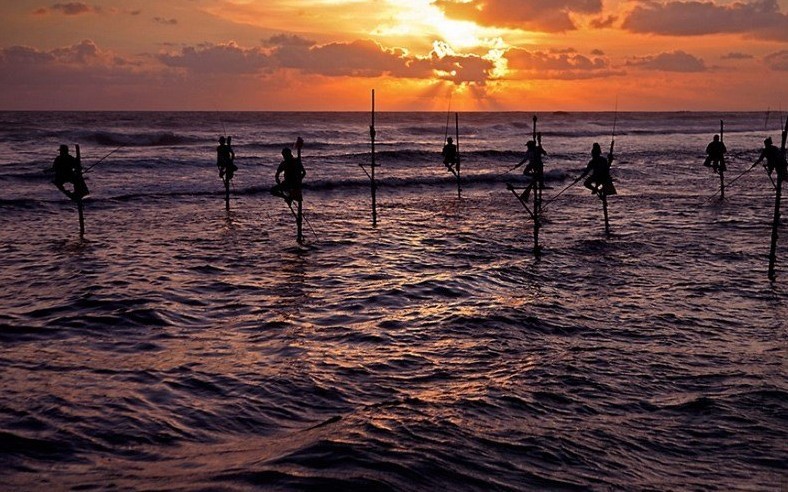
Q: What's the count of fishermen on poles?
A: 8